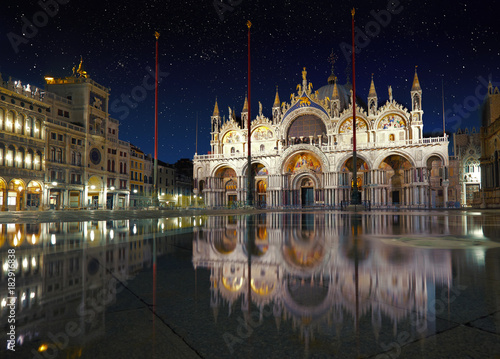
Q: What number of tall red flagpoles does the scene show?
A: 3